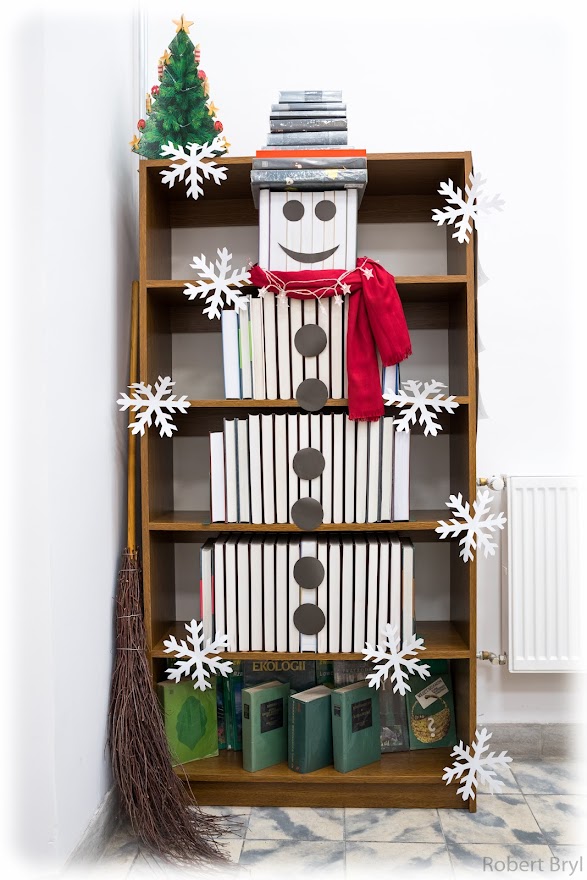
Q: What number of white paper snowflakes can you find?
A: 9